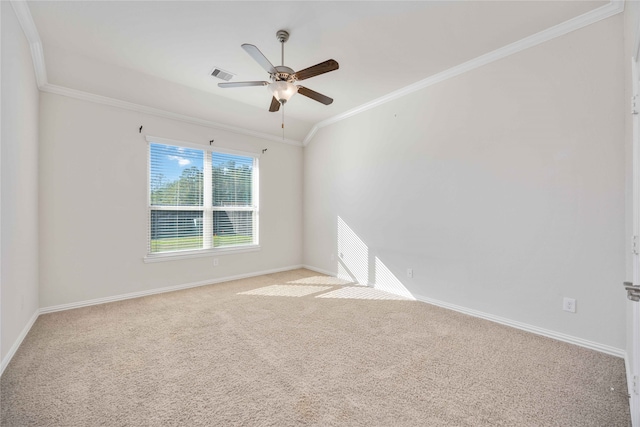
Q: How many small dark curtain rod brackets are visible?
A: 3